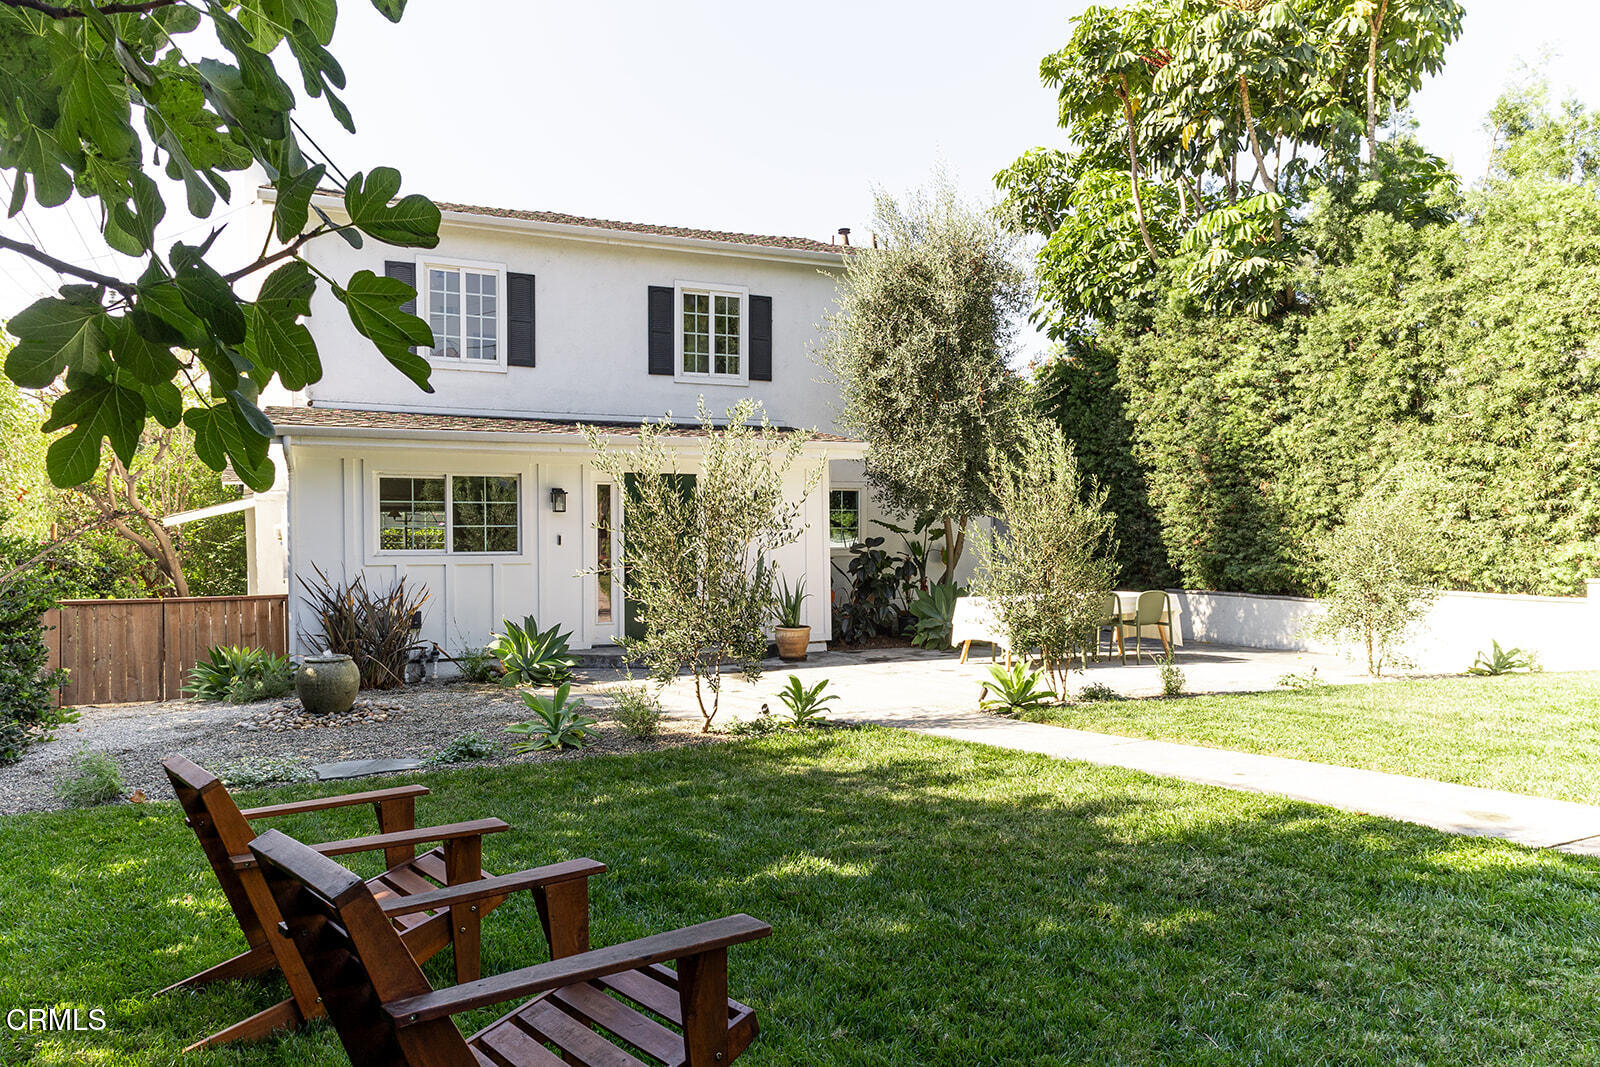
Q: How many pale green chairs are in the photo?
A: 2